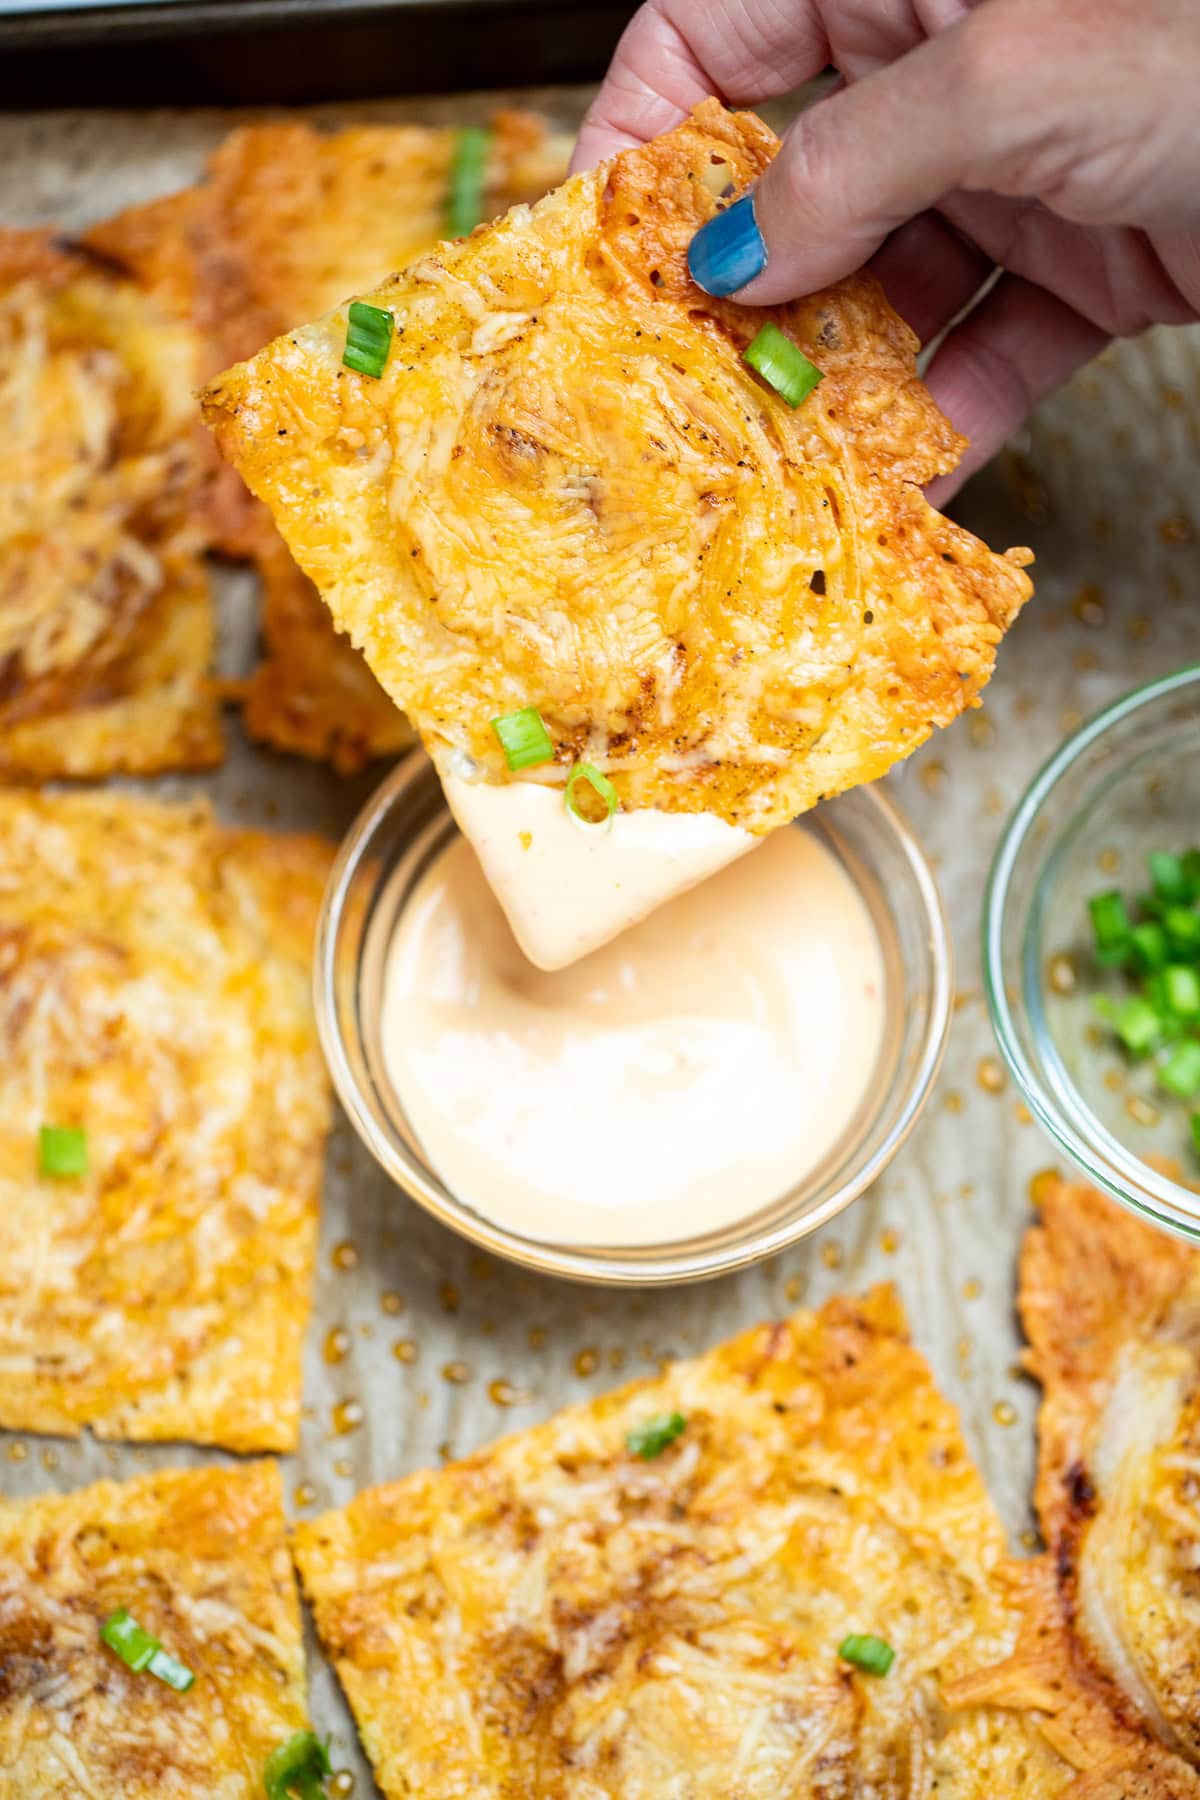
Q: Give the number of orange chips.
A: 7